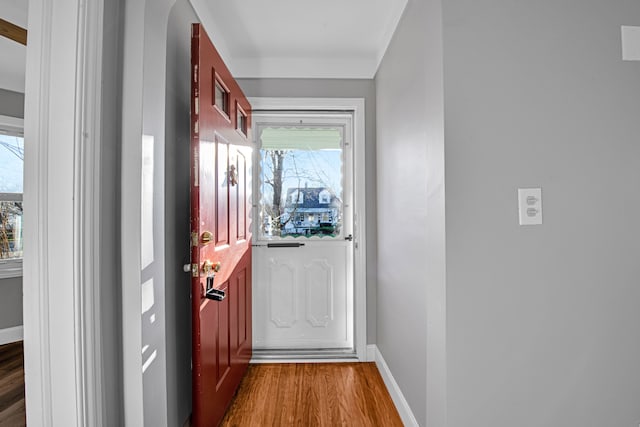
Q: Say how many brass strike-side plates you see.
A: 2